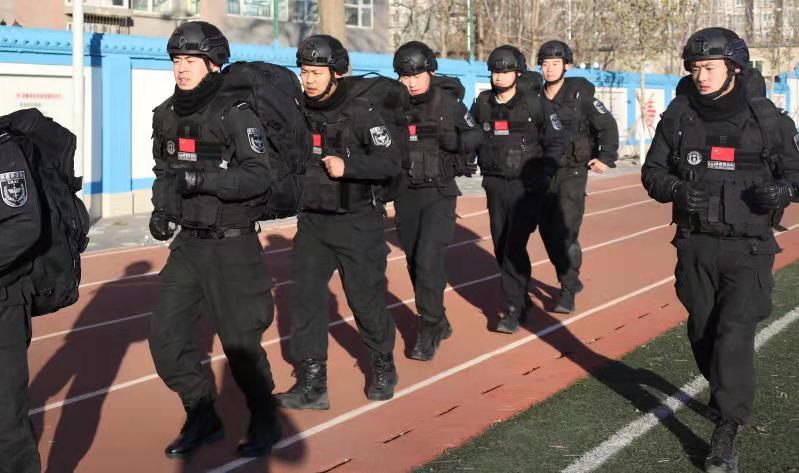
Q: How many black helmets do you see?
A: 6